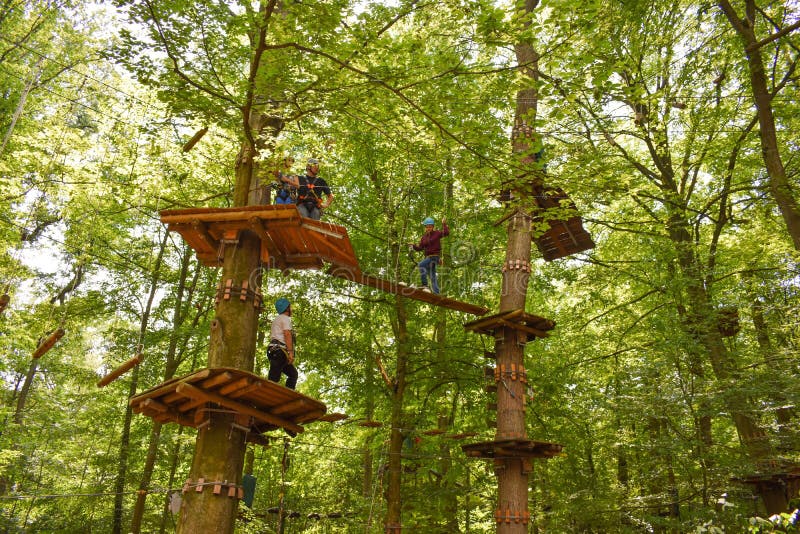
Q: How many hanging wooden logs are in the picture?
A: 4